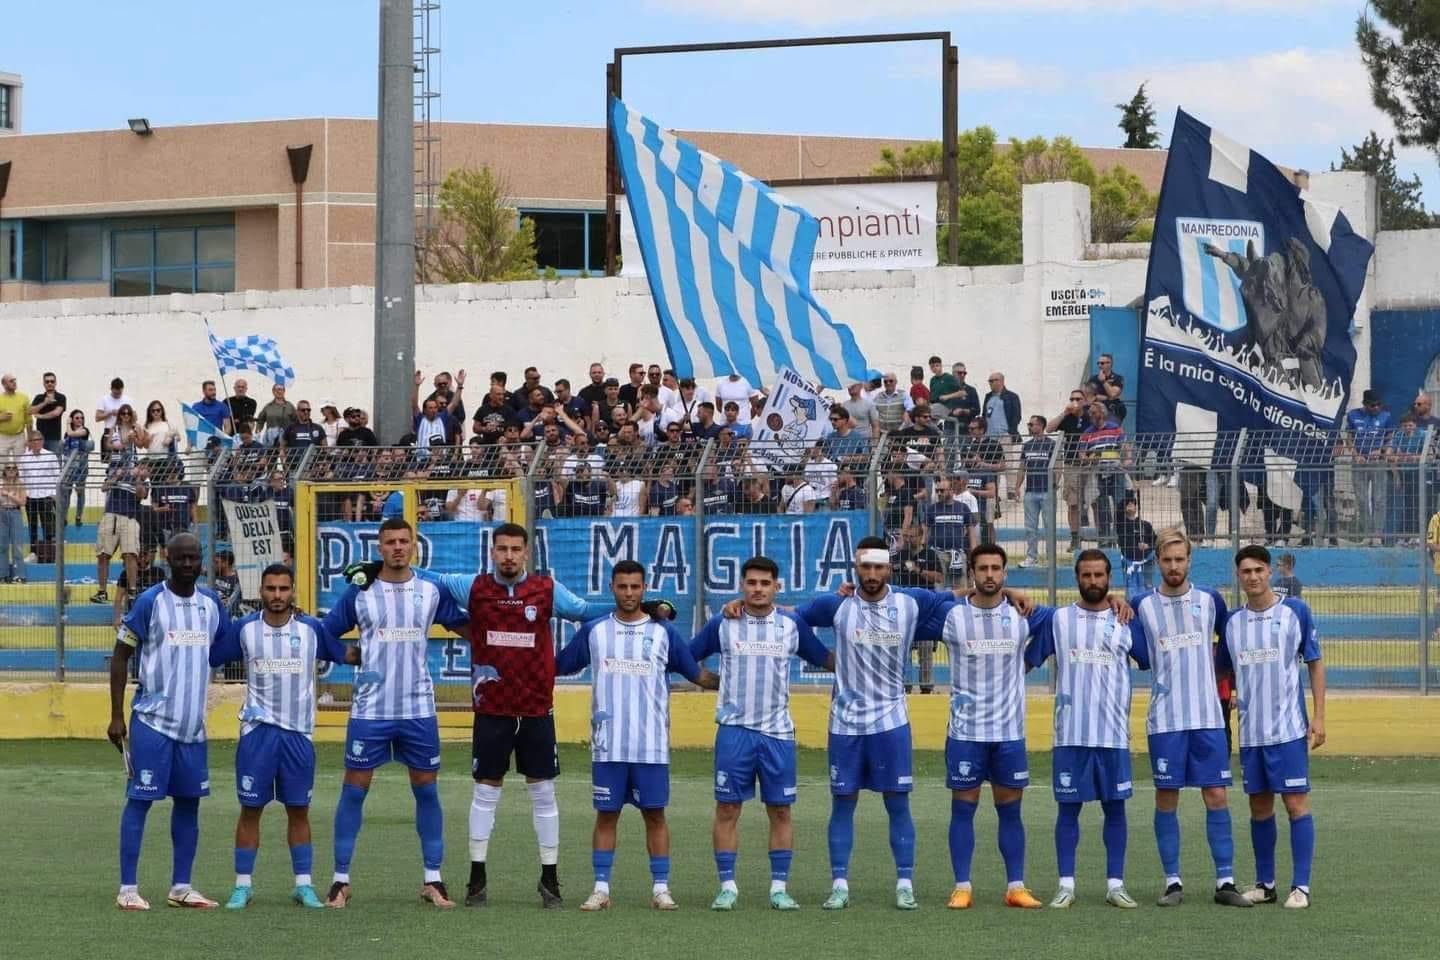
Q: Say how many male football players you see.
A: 11